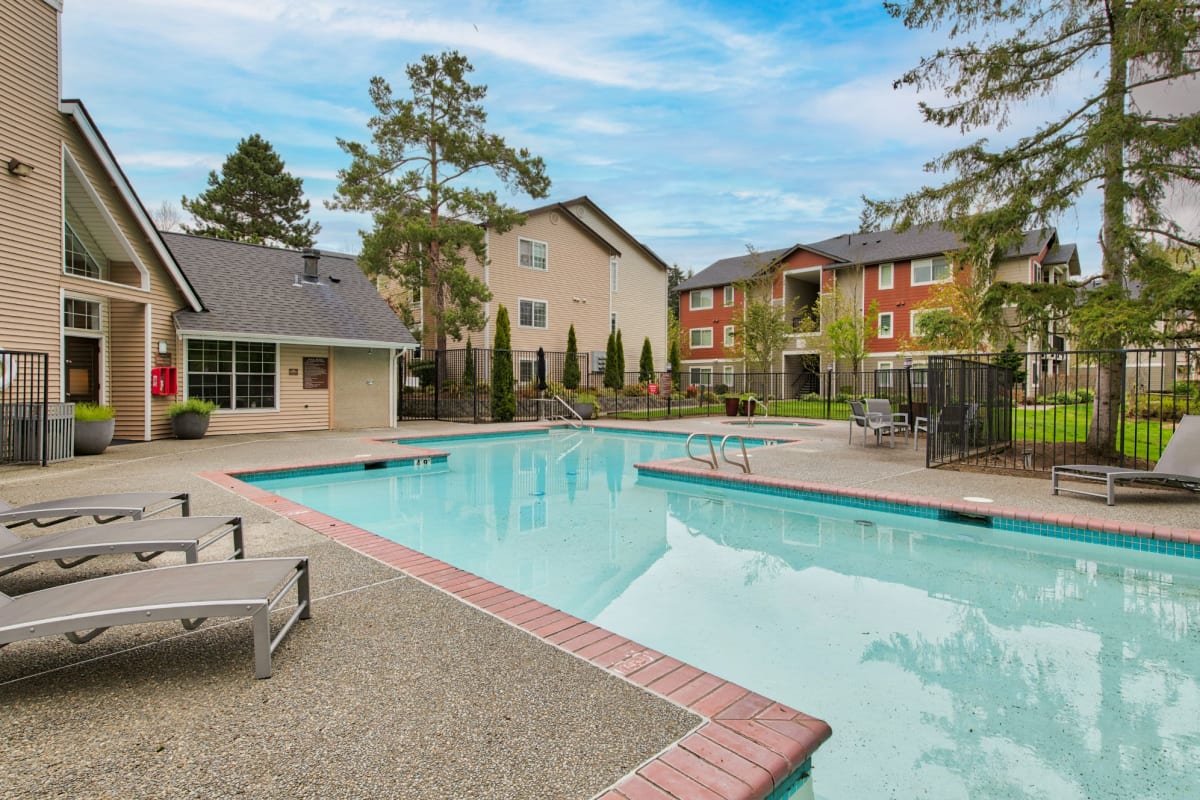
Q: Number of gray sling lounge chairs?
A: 4